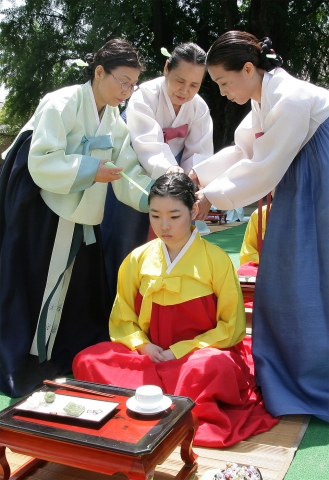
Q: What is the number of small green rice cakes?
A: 2